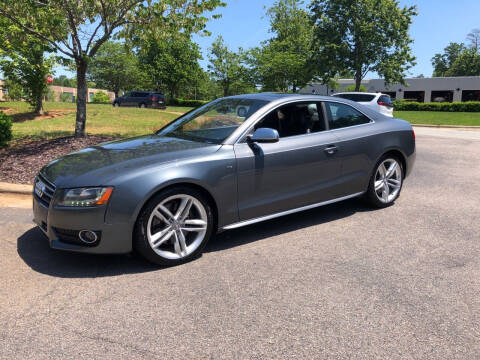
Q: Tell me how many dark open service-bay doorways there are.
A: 4